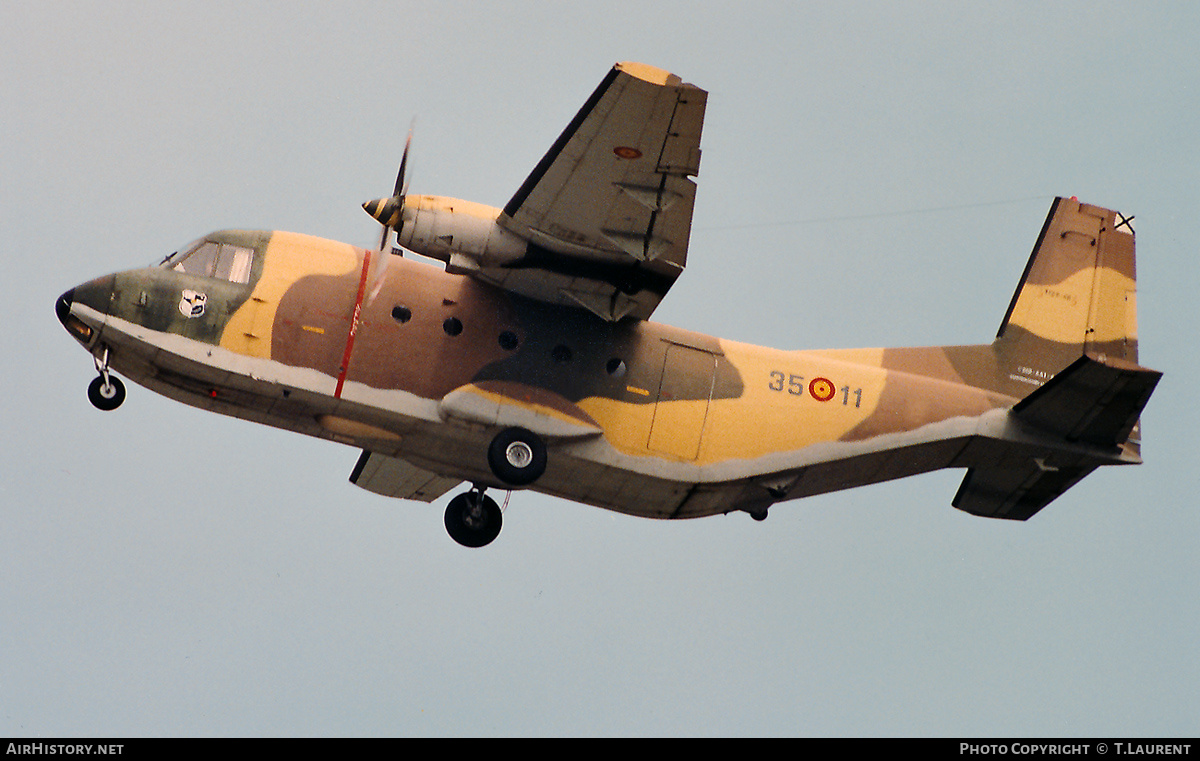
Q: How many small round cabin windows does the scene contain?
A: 5